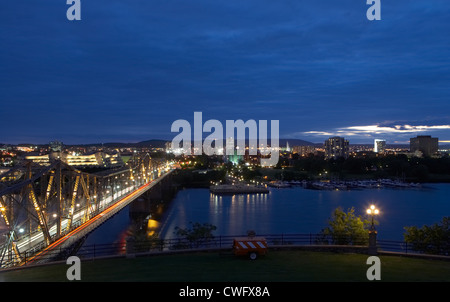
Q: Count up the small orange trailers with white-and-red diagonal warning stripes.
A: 1